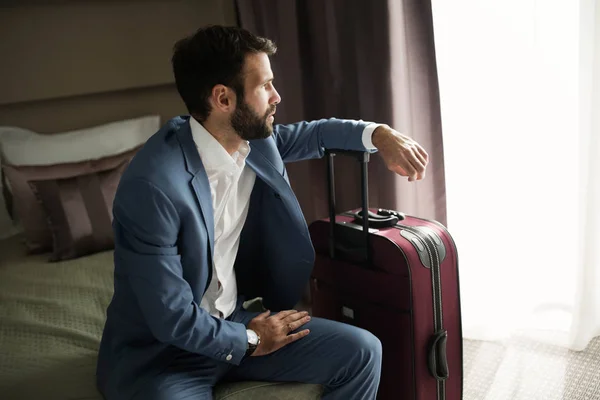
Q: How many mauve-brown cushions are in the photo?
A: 2